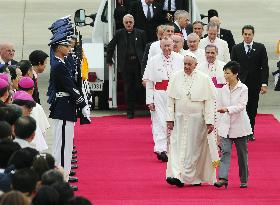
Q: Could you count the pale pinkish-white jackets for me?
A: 1